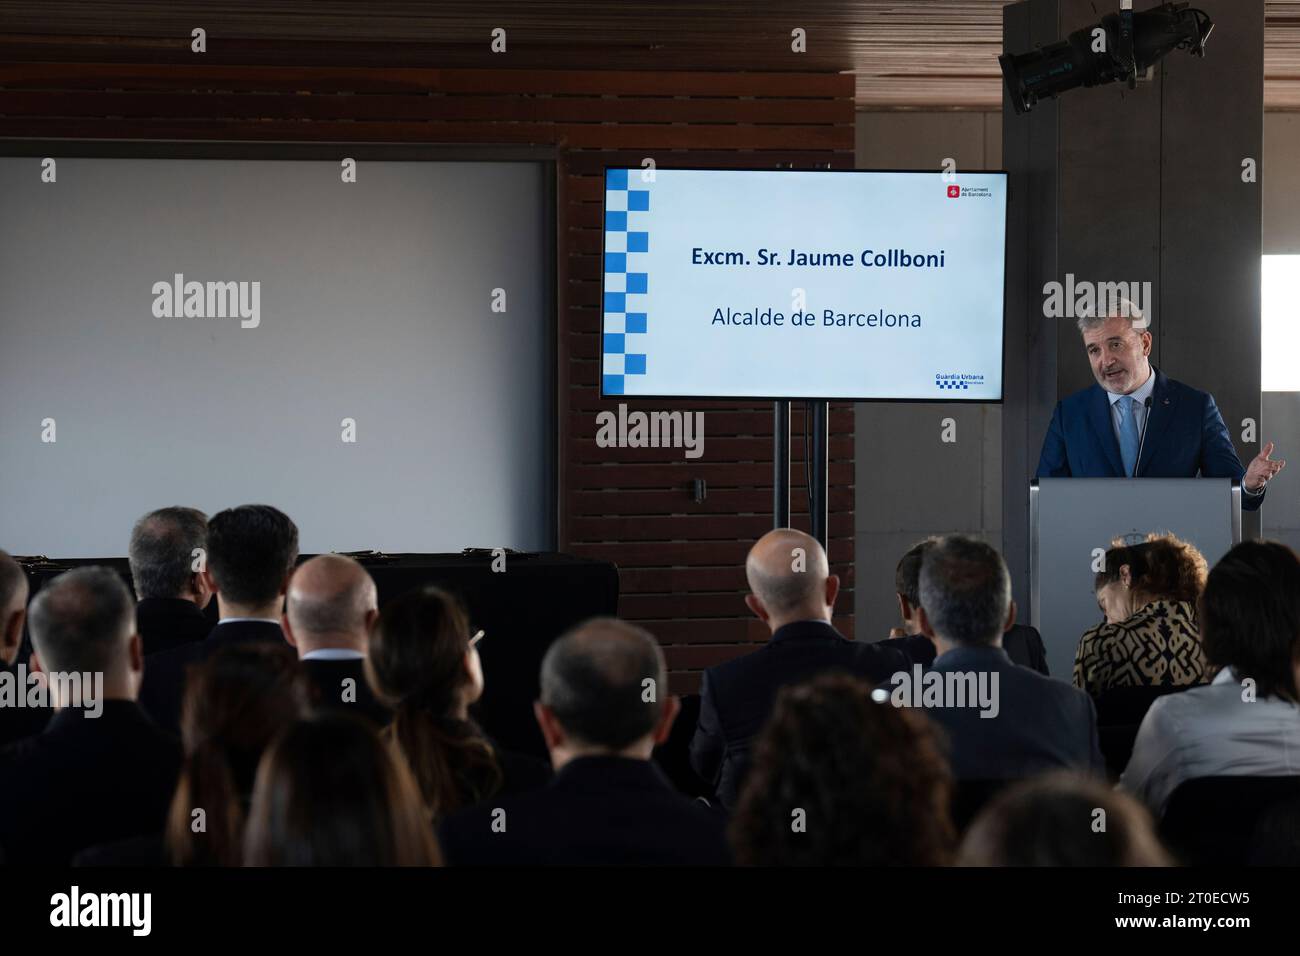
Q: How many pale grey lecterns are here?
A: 1